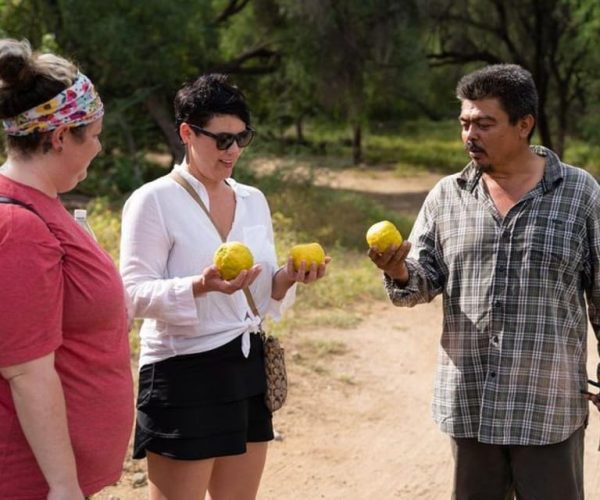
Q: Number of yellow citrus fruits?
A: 3